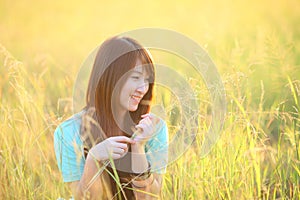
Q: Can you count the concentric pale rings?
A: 2